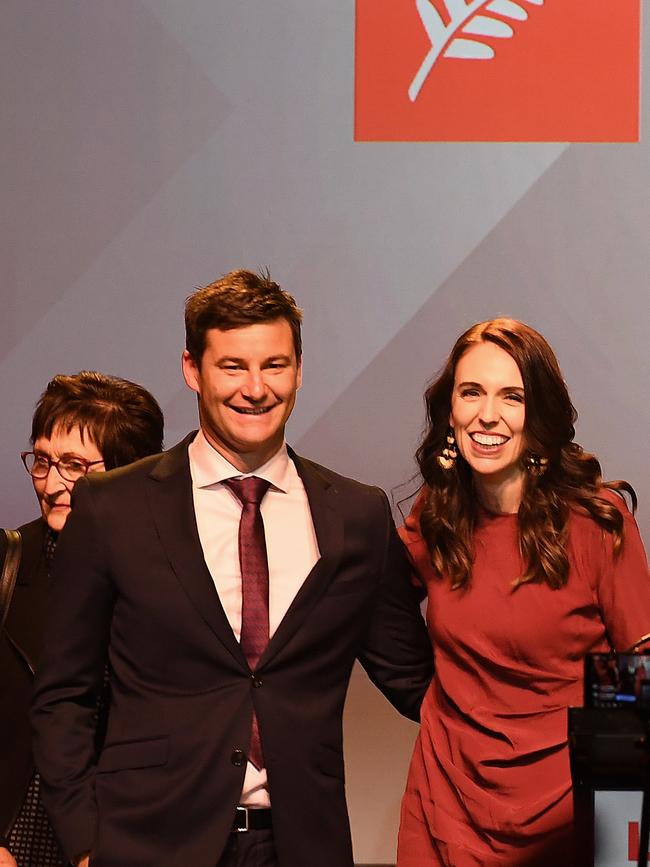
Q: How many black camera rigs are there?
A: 1